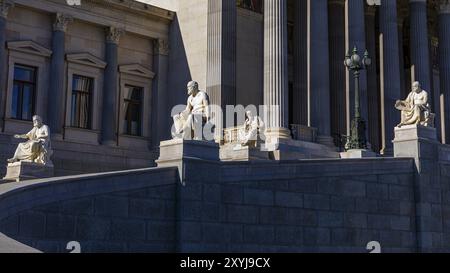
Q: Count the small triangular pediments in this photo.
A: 3